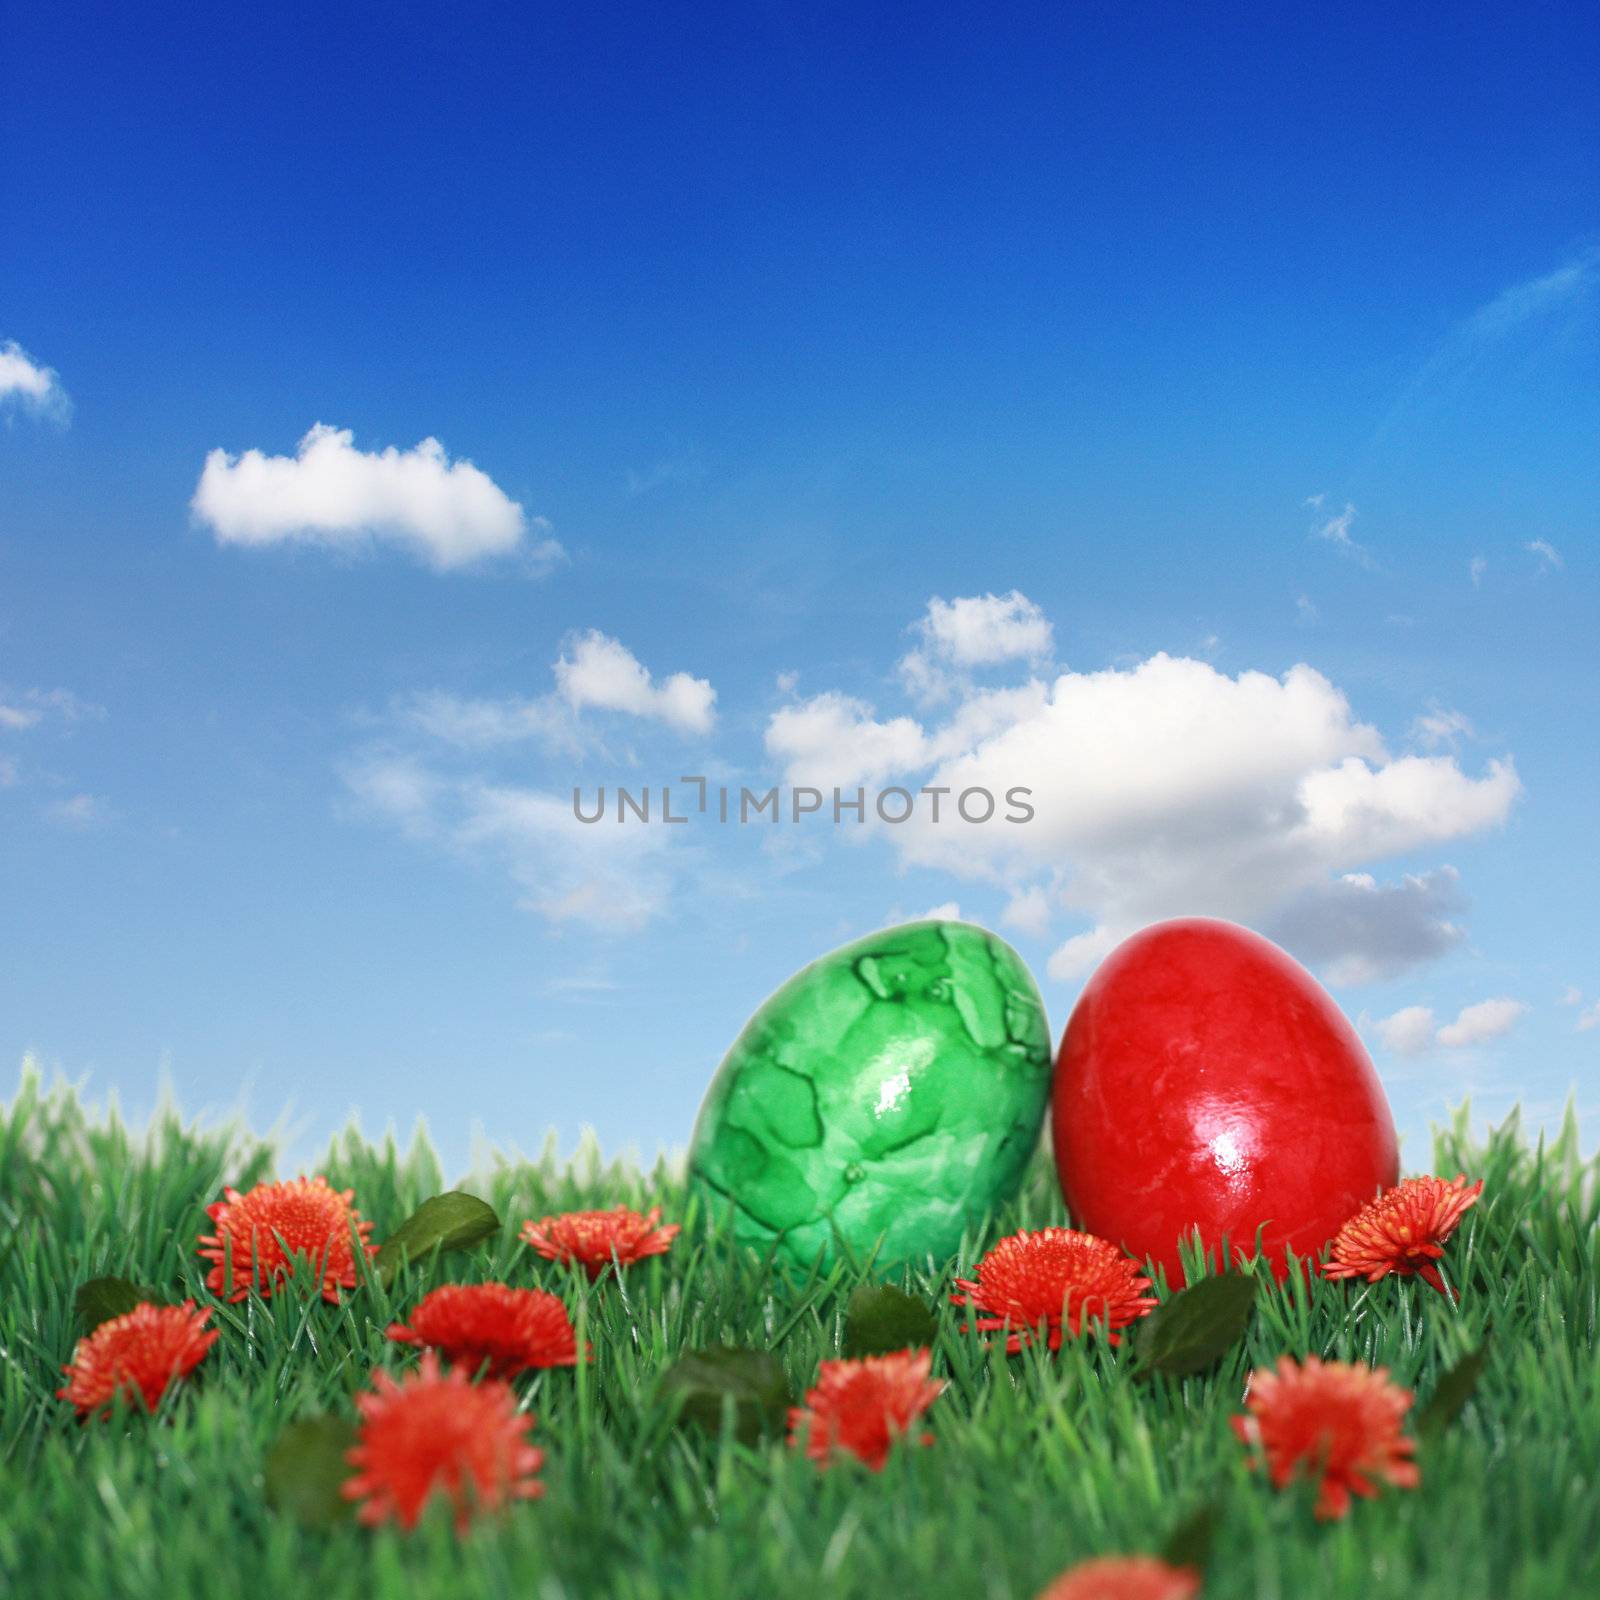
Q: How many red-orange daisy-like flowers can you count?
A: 10